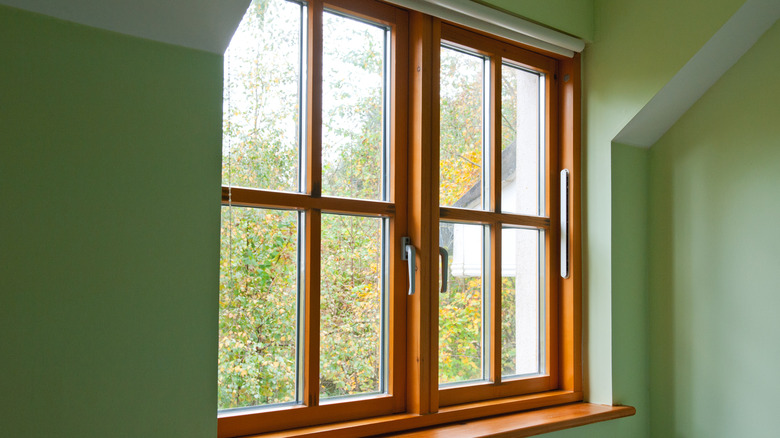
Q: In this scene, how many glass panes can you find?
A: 8